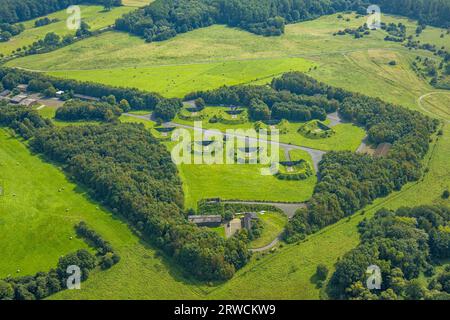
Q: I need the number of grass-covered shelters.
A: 8